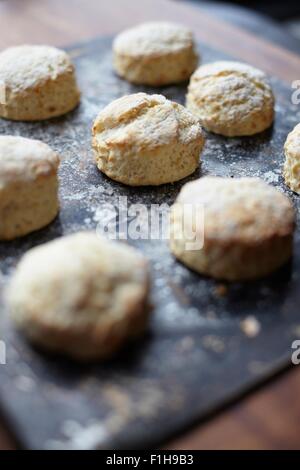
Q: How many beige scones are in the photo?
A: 8